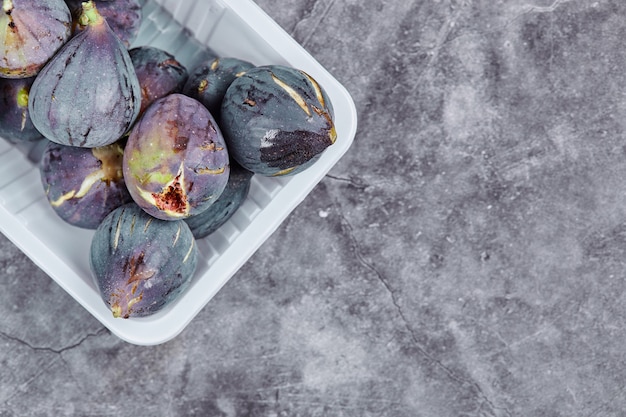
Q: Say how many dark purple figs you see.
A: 11